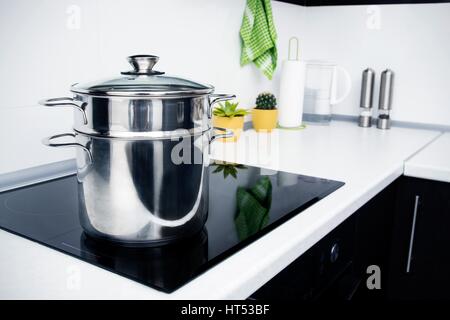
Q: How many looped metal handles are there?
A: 4